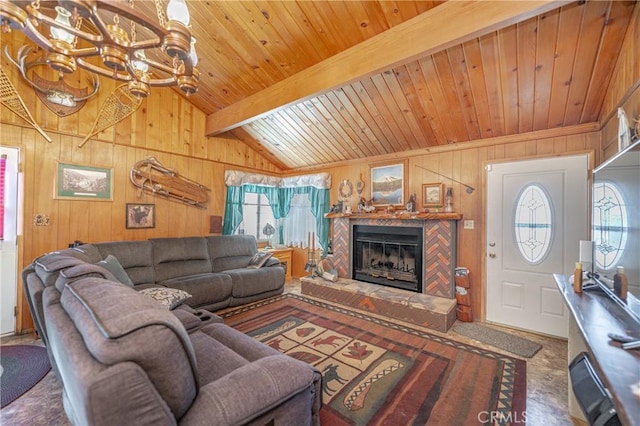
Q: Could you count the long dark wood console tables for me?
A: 1